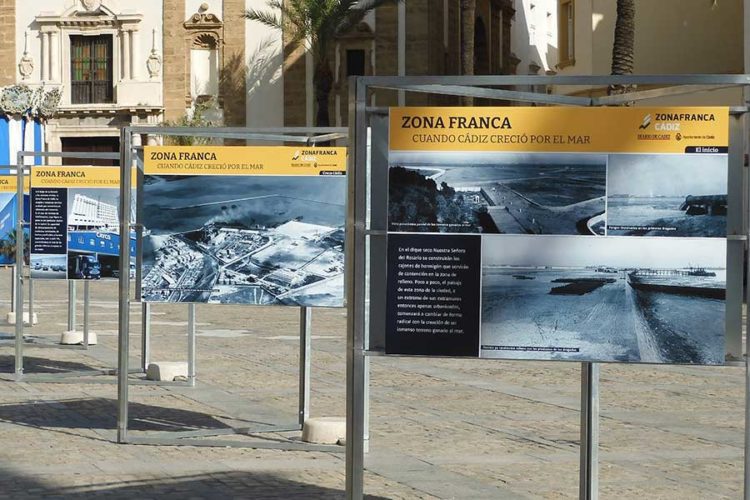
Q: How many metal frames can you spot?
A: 4